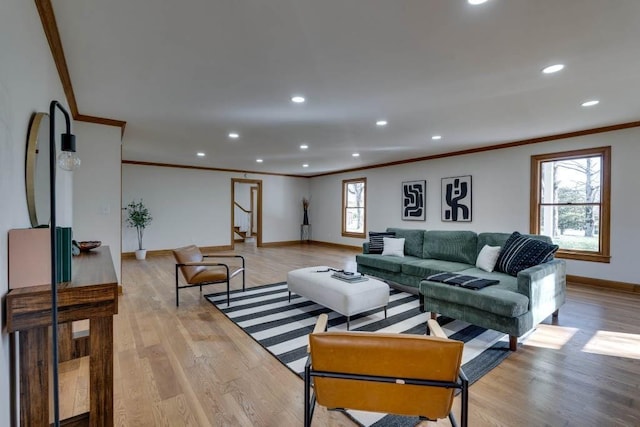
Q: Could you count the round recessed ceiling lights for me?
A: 12